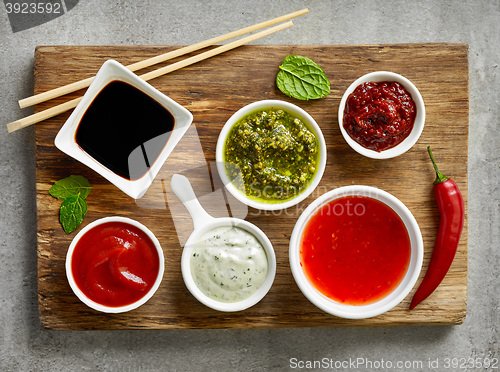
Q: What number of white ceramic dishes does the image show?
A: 6